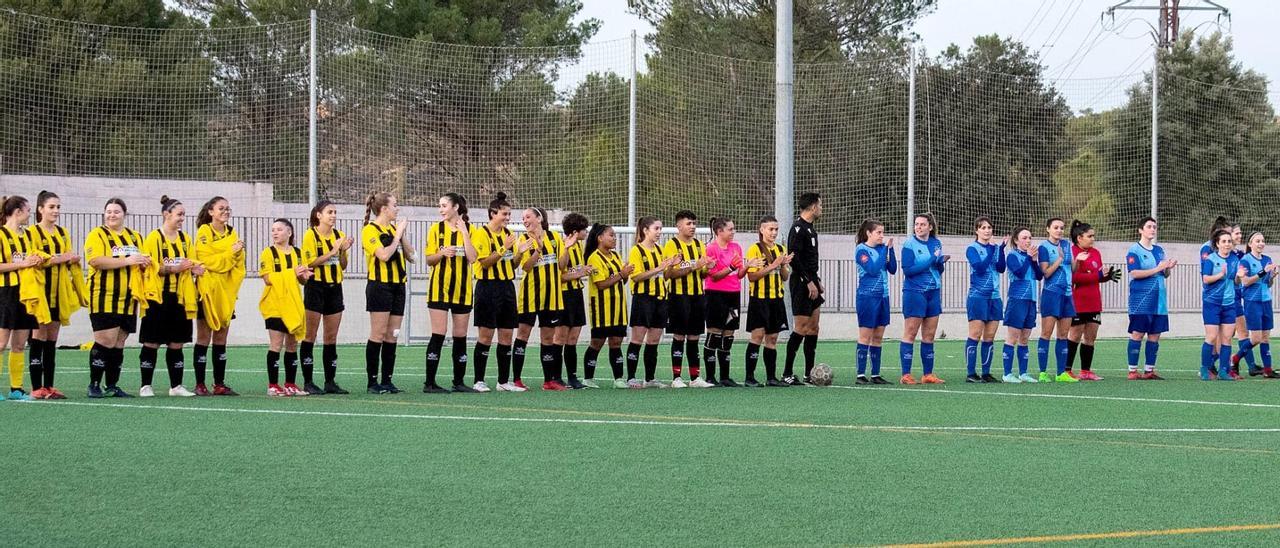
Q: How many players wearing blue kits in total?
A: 10